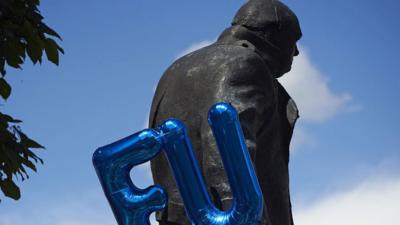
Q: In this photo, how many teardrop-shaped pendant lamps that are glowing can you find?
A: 0